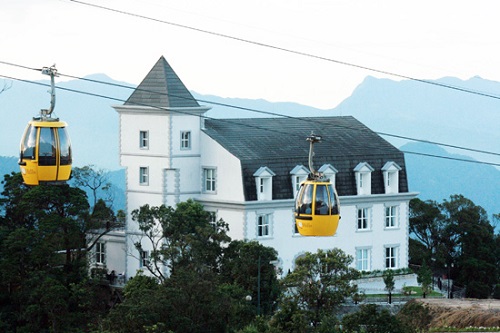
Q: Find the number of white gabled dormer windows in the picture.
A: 5